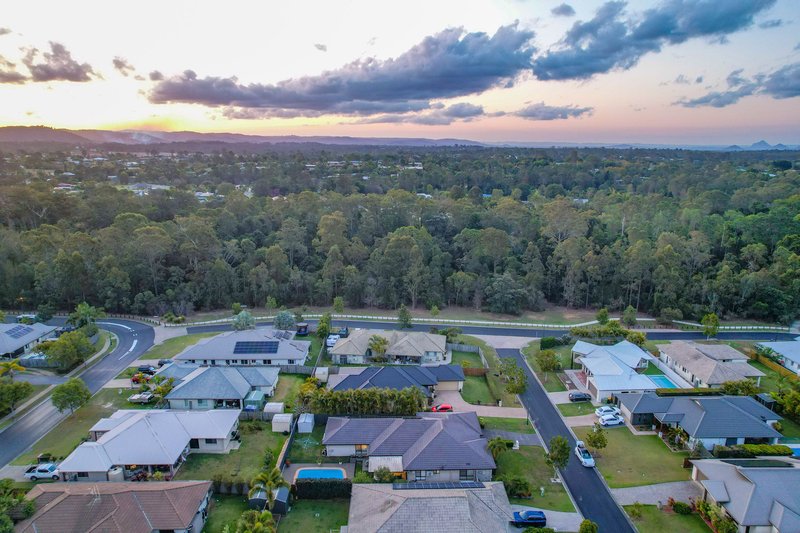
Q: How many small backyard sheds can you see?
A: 6